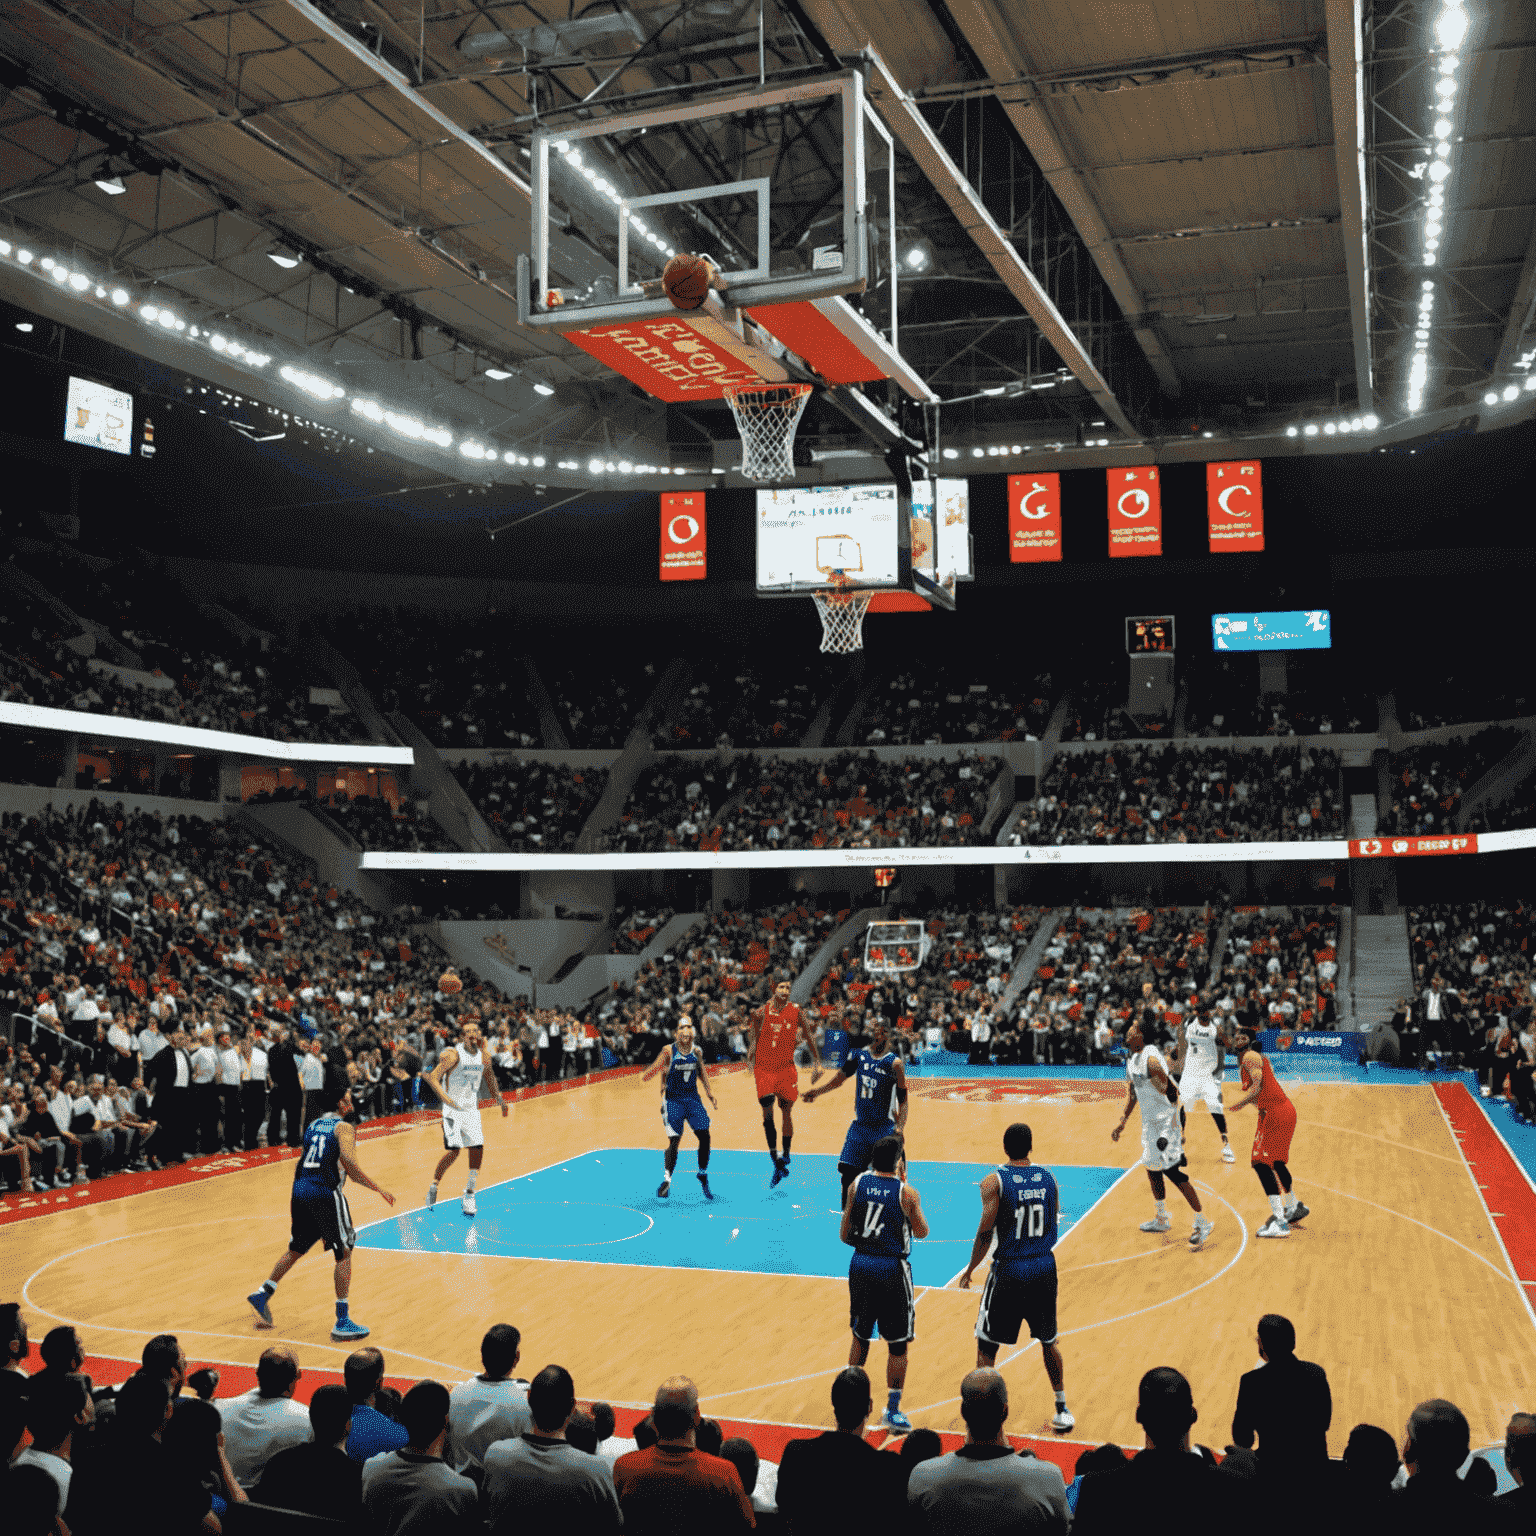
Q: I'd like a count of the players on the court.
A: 10